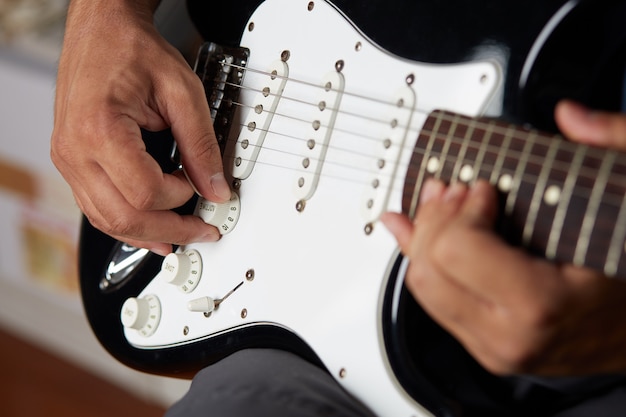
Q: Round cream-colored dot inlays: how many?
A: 4